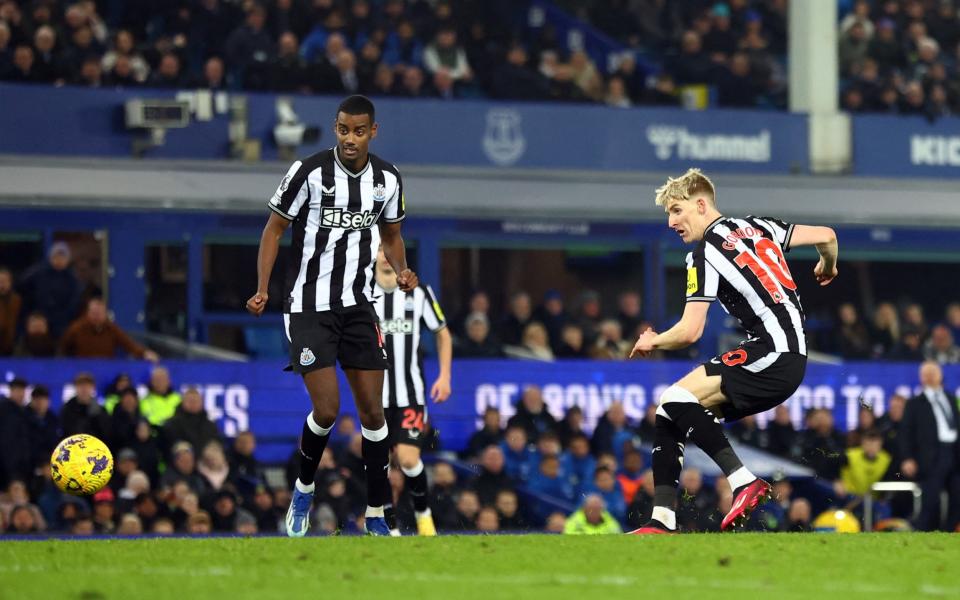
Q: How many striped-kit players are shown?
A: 3